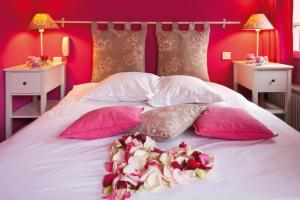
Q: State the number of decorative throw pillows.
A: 3